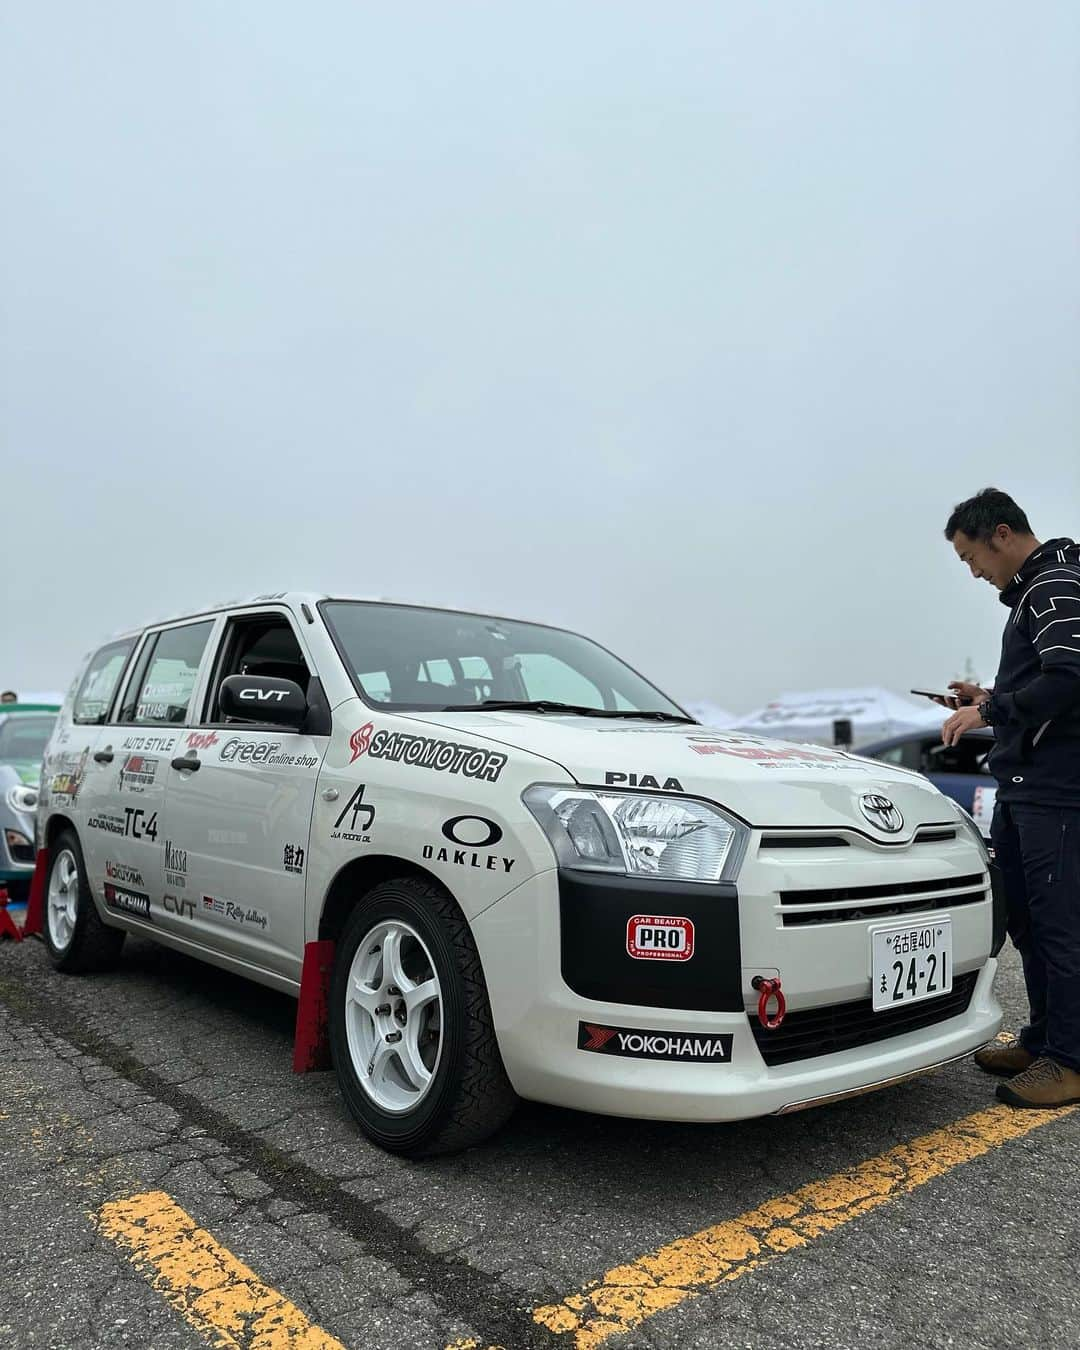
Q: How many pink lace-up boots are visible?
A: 0